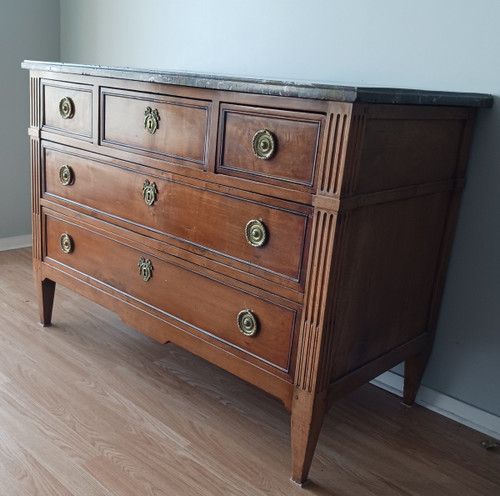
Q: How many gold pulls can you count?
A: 6